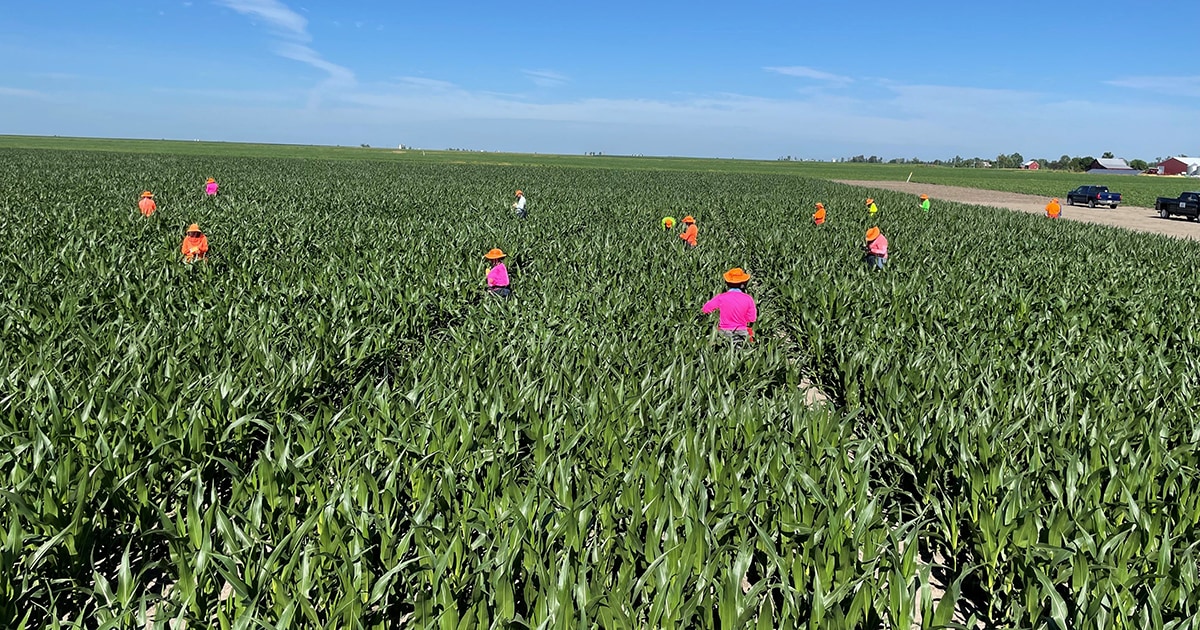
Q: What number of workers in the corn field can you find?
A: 13